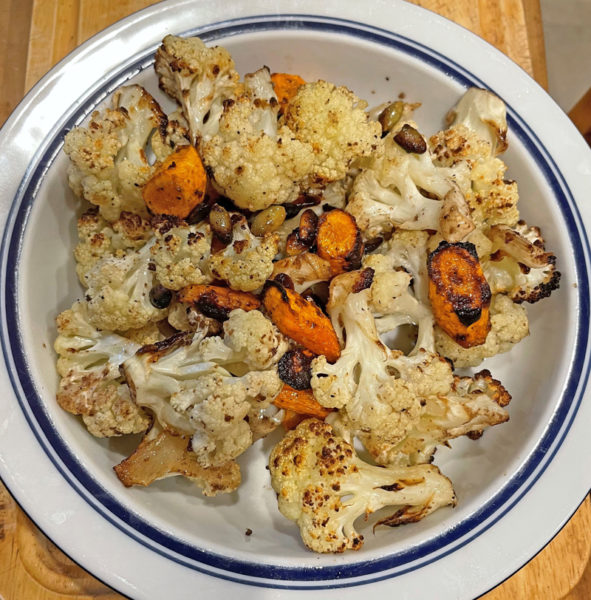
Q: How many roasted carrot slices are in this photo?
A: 8